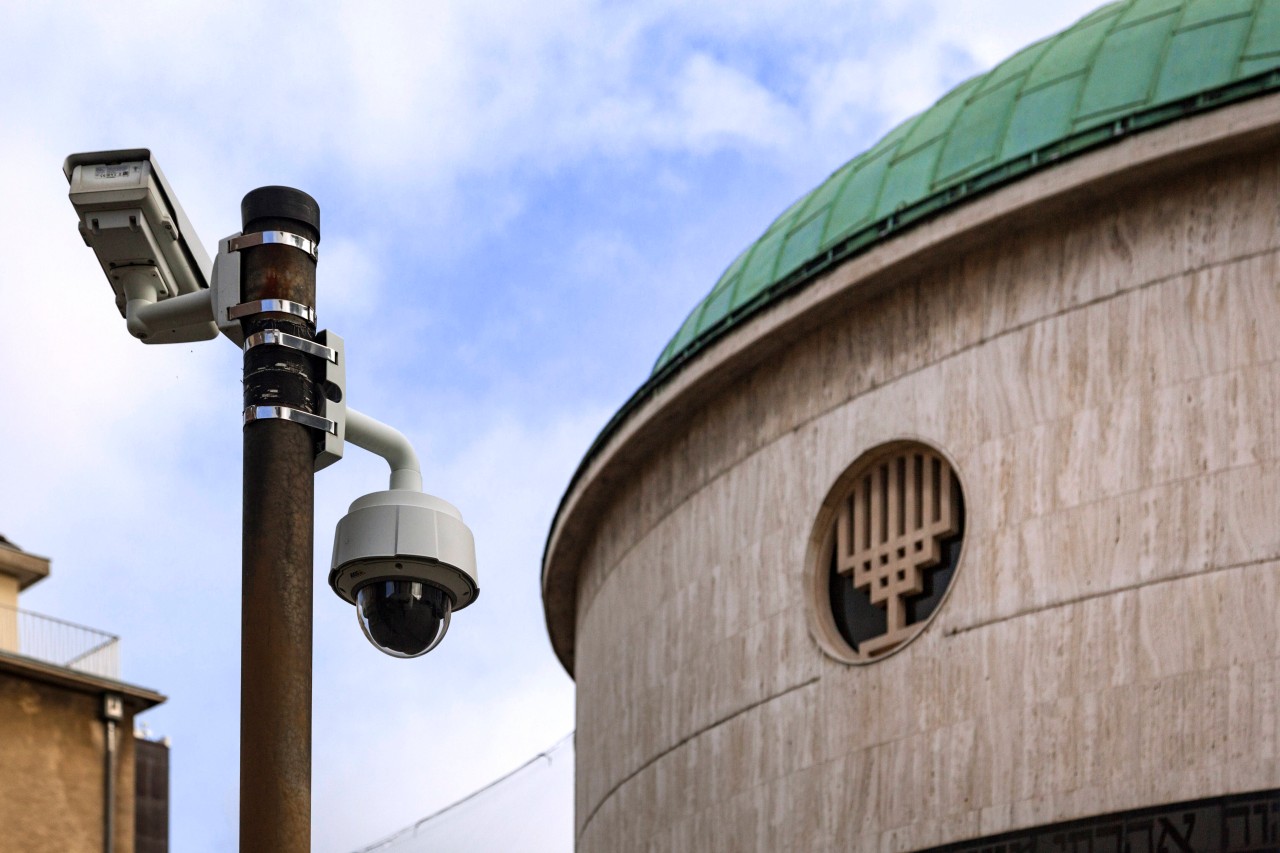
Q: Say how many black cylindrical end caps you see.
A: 1